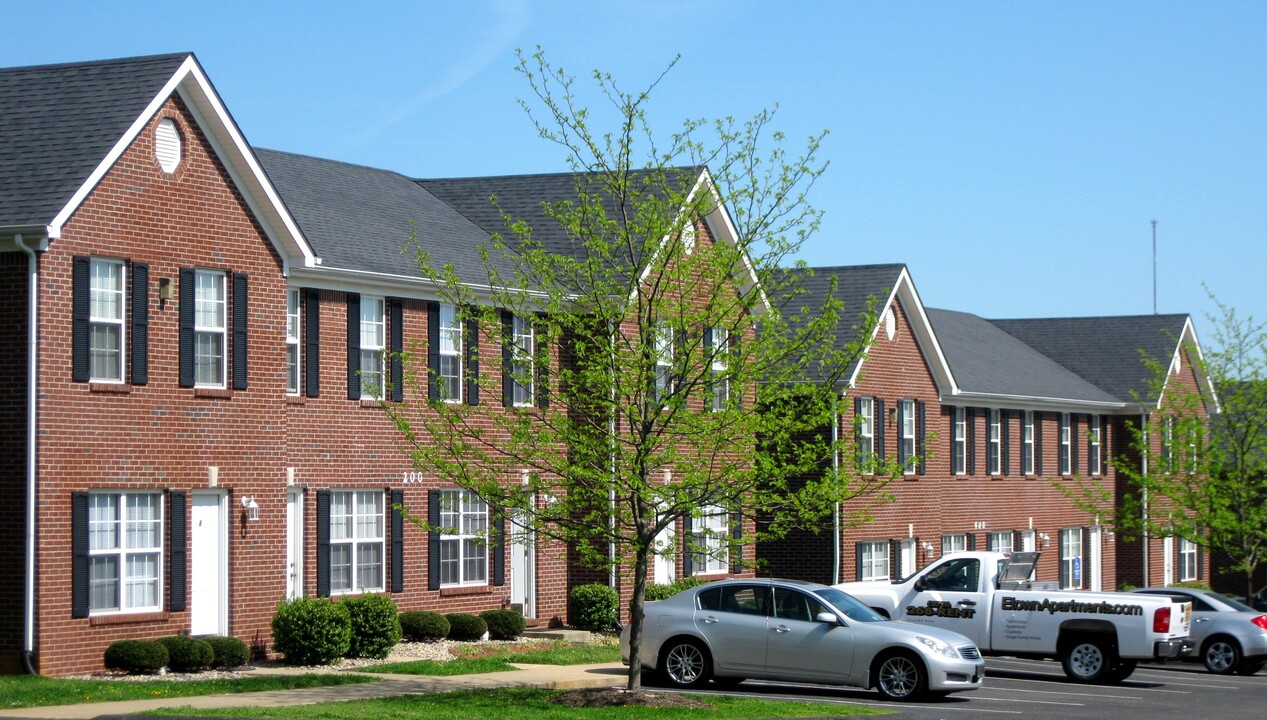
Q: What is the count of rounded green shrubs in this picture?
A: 9